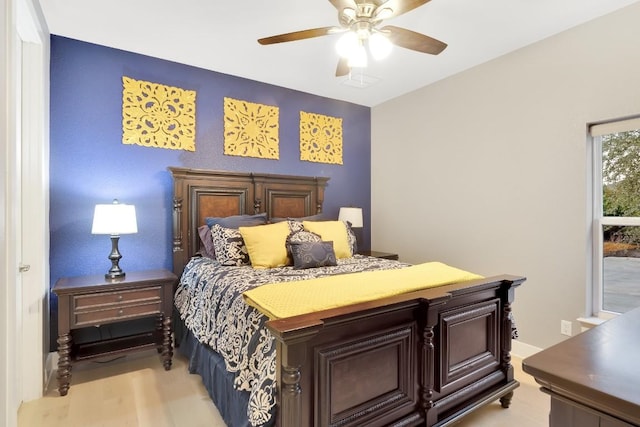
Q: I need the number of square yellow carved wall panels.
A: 3